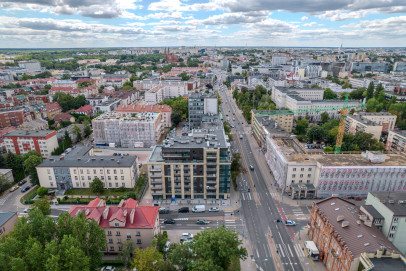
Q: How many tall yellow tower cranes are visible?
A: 1